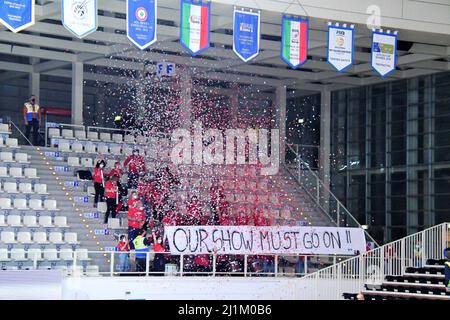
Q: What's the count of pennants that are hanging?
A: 8